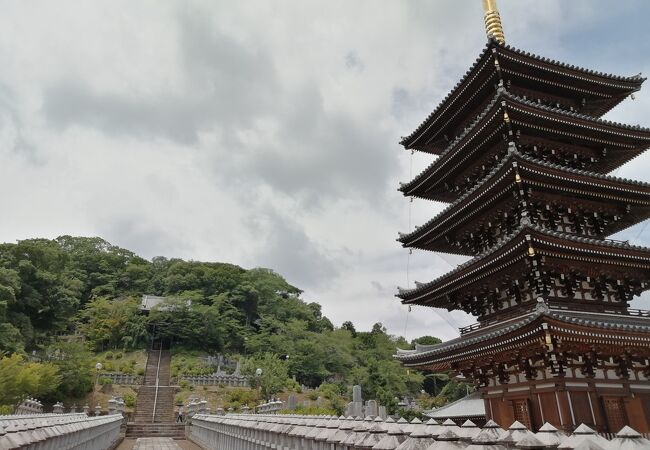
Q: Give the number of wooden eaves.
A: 5